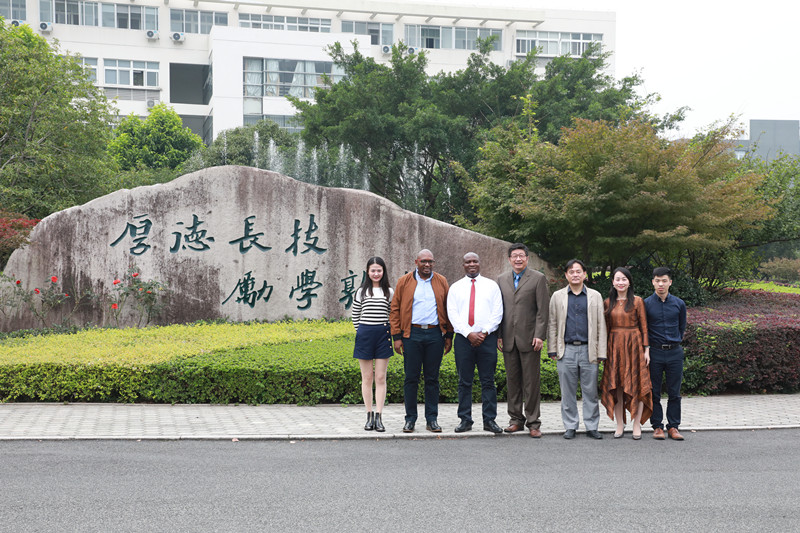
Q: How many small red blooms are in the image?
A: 9